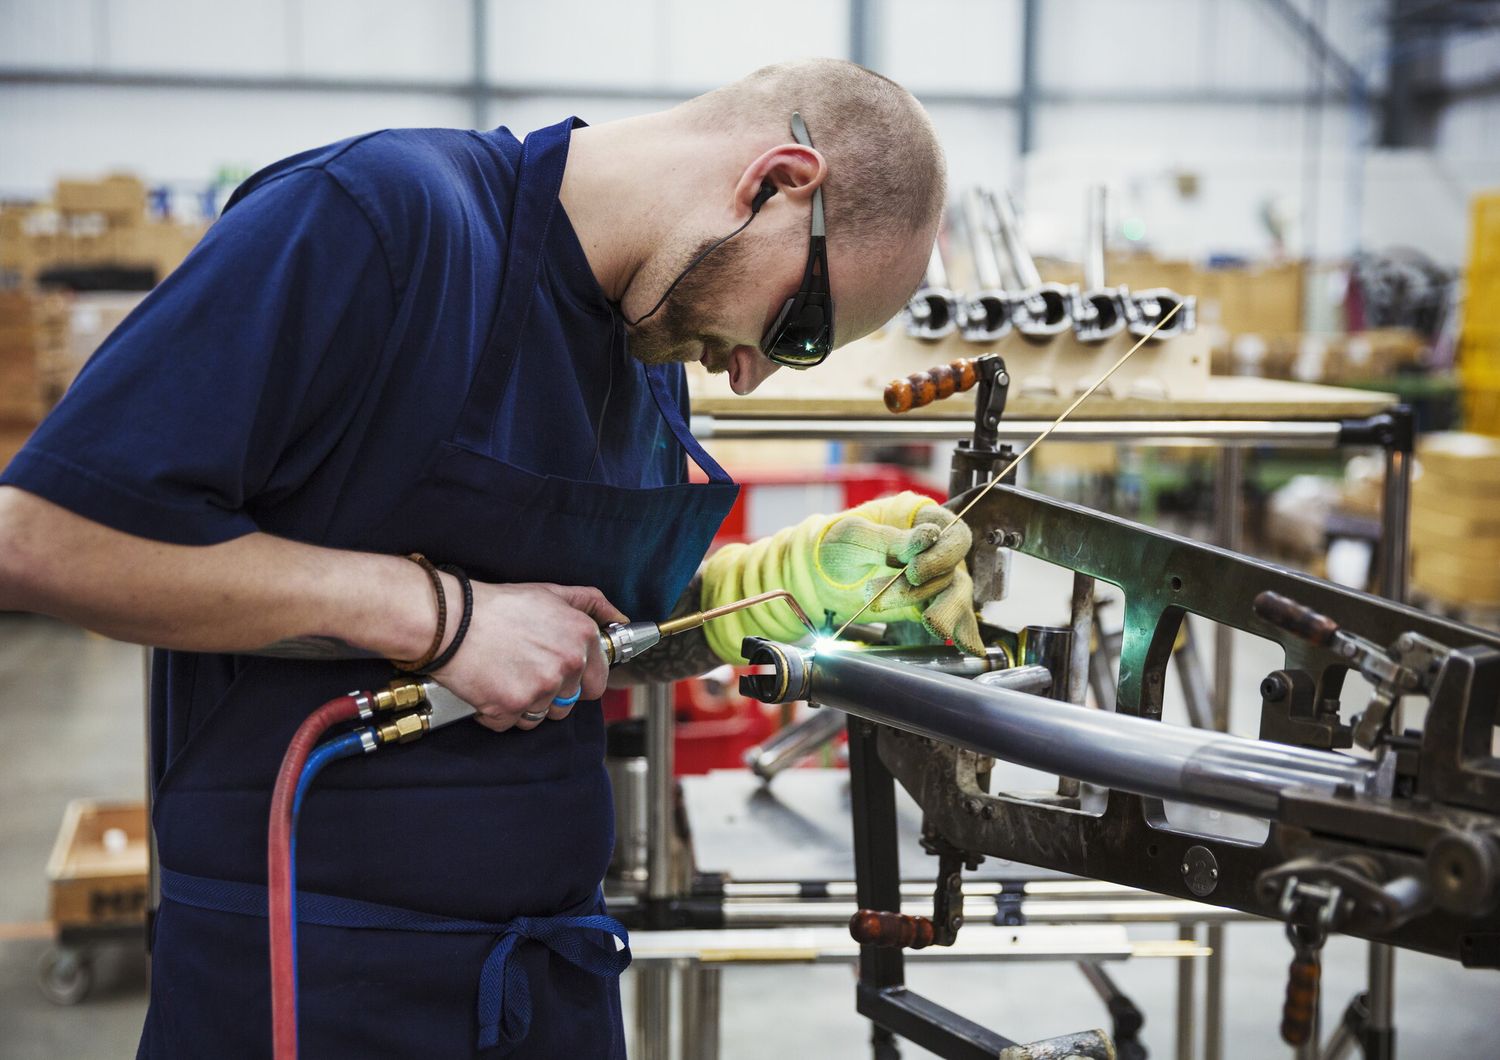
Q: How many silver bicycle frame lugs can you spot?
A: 5